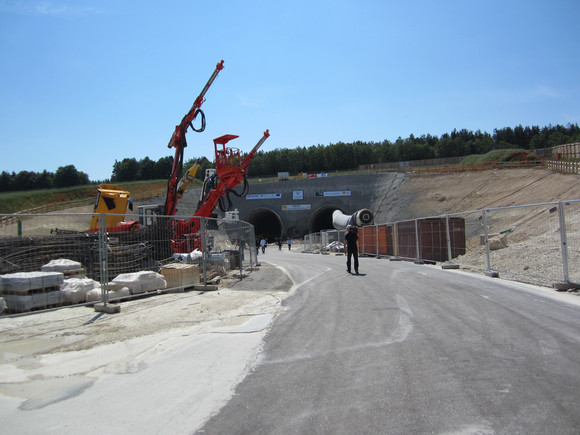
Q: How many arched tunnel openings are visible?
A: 2